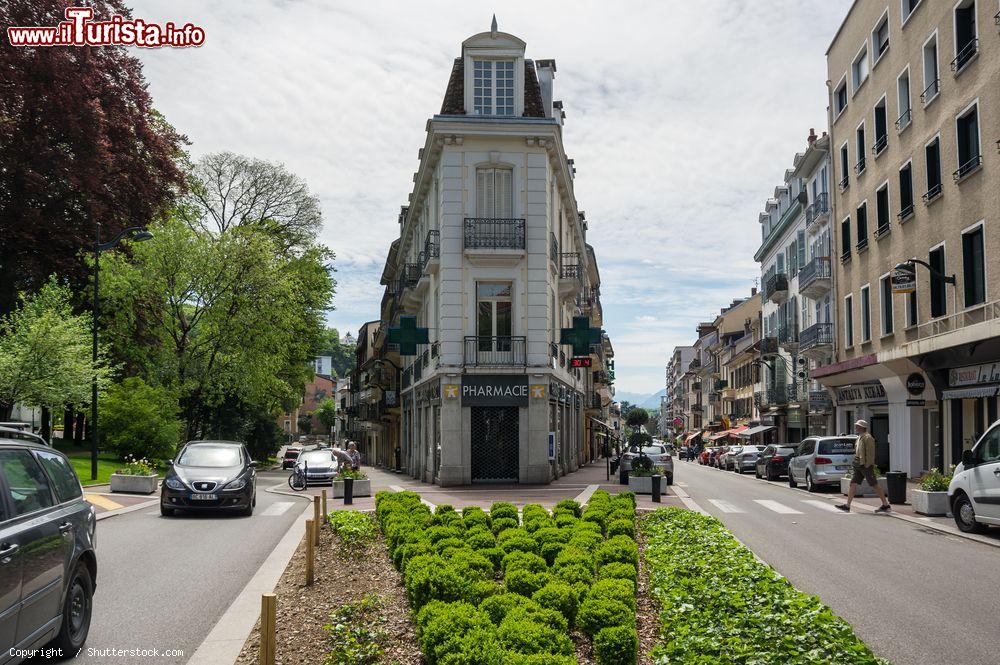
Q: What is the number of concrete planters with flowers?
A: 5